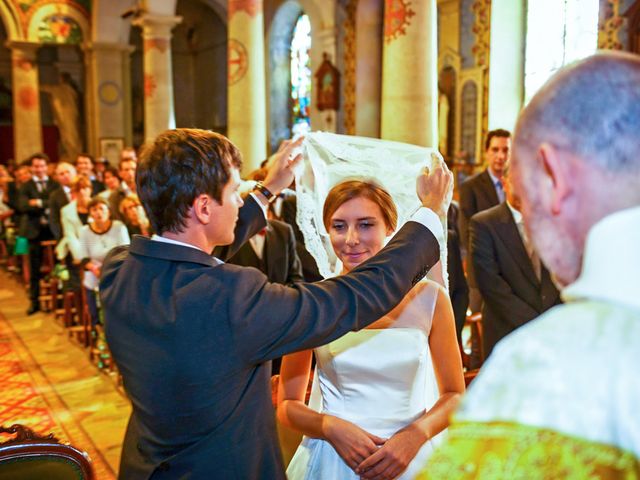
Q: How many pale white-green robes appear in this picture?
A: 1